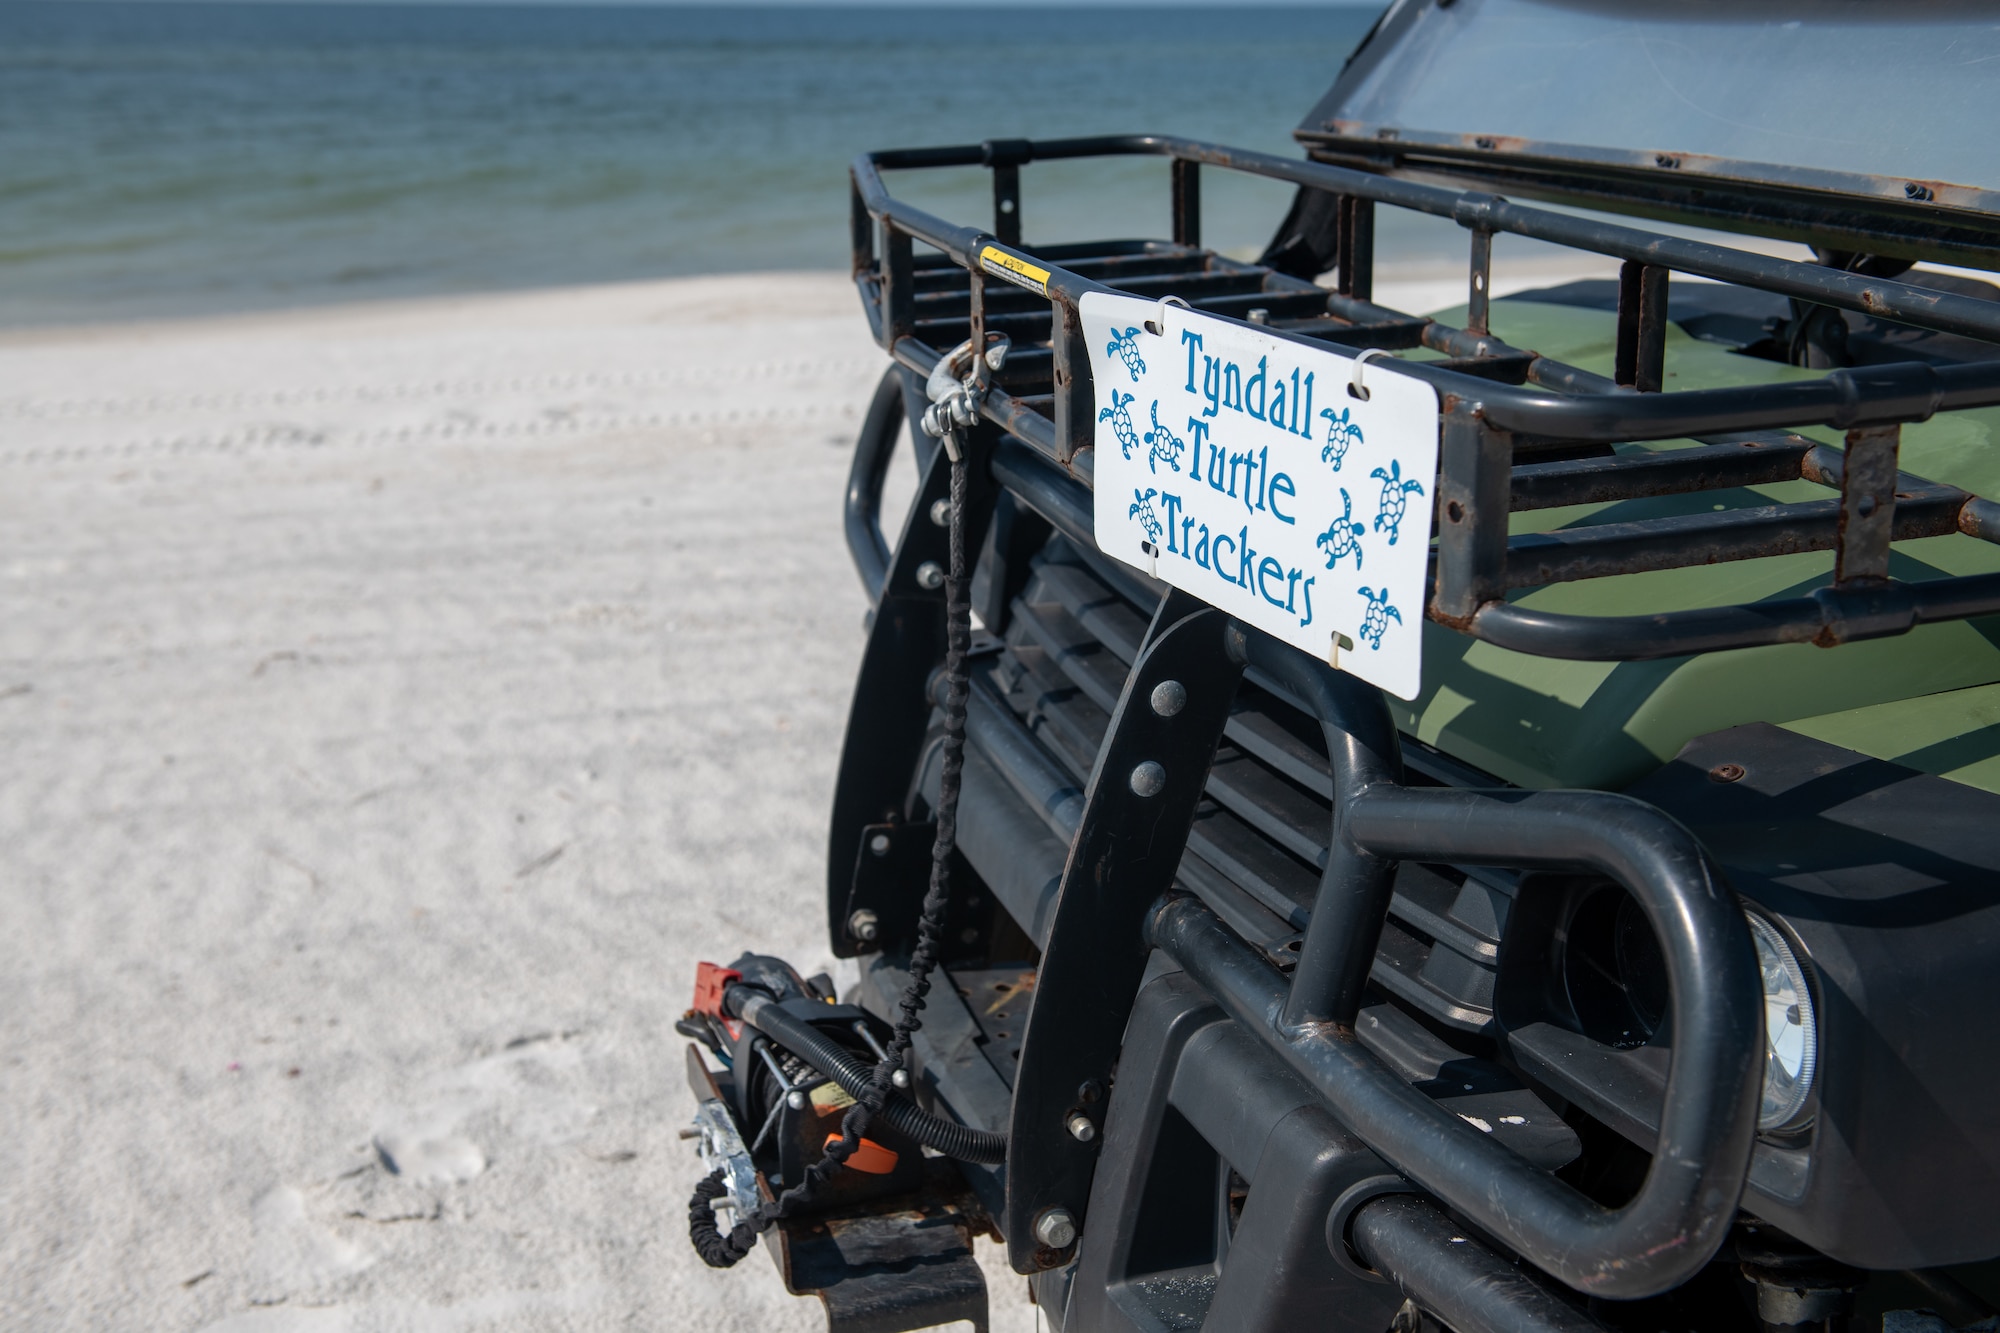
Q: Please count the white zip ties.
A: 4